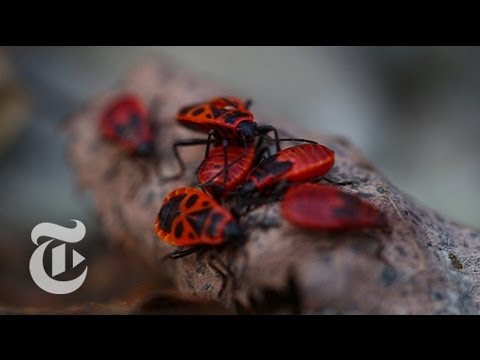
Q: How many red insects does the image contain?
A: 6